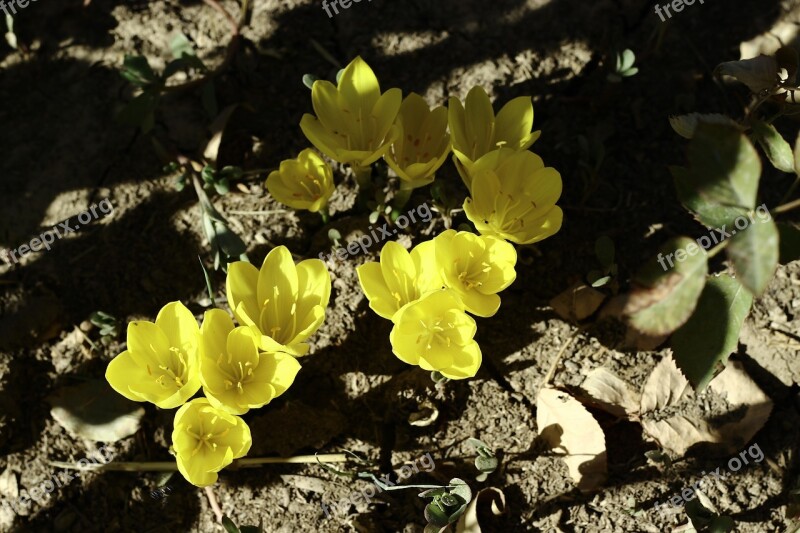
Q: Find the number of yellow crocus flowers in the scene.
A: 12